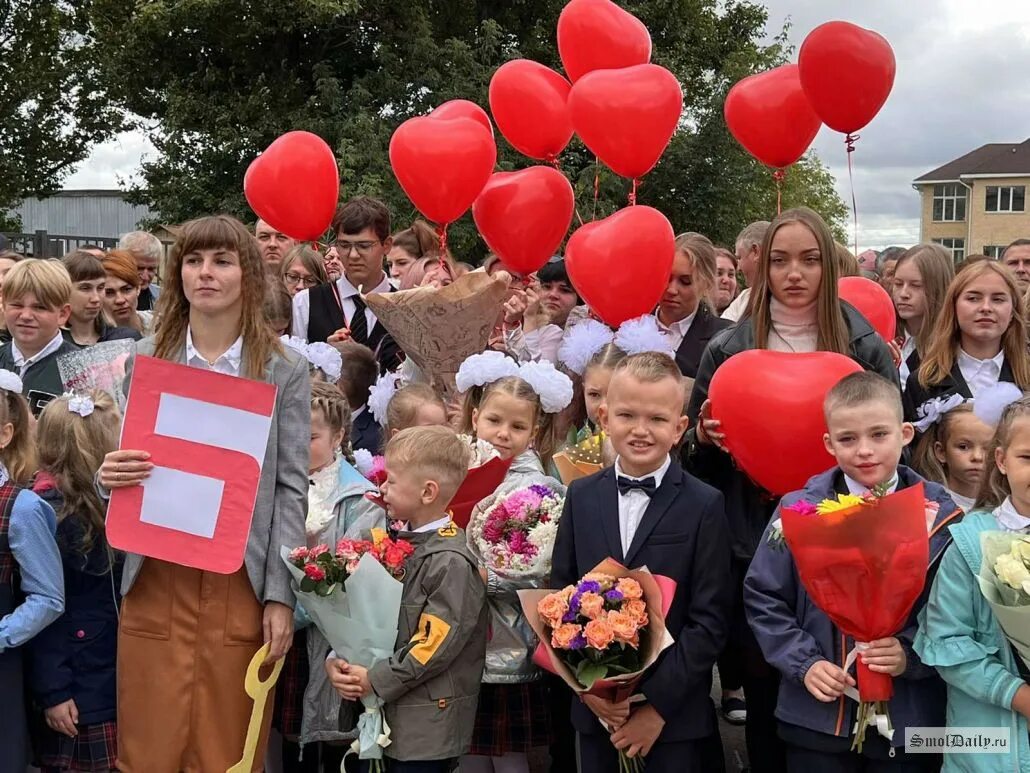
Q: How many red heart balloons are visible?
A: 12